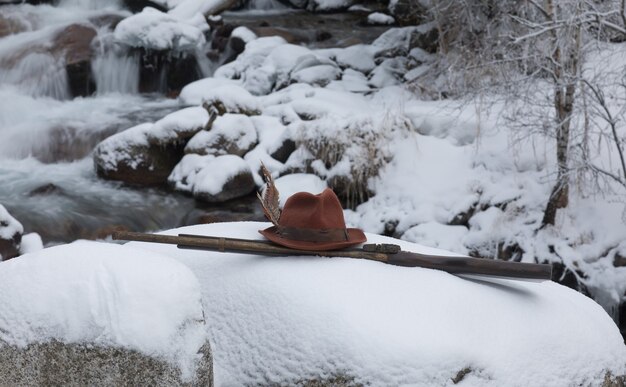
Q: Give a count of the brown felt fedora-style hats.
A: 1